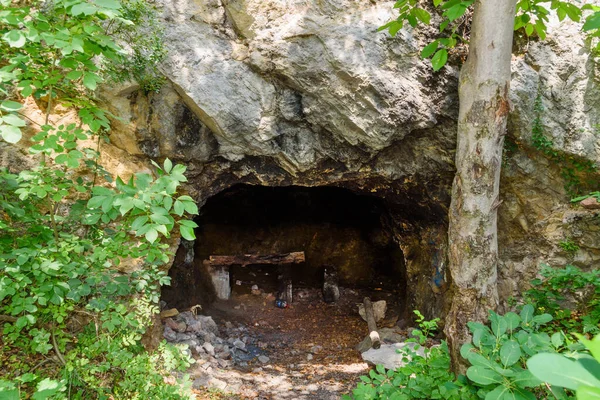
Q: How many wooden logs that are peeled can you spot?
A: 1